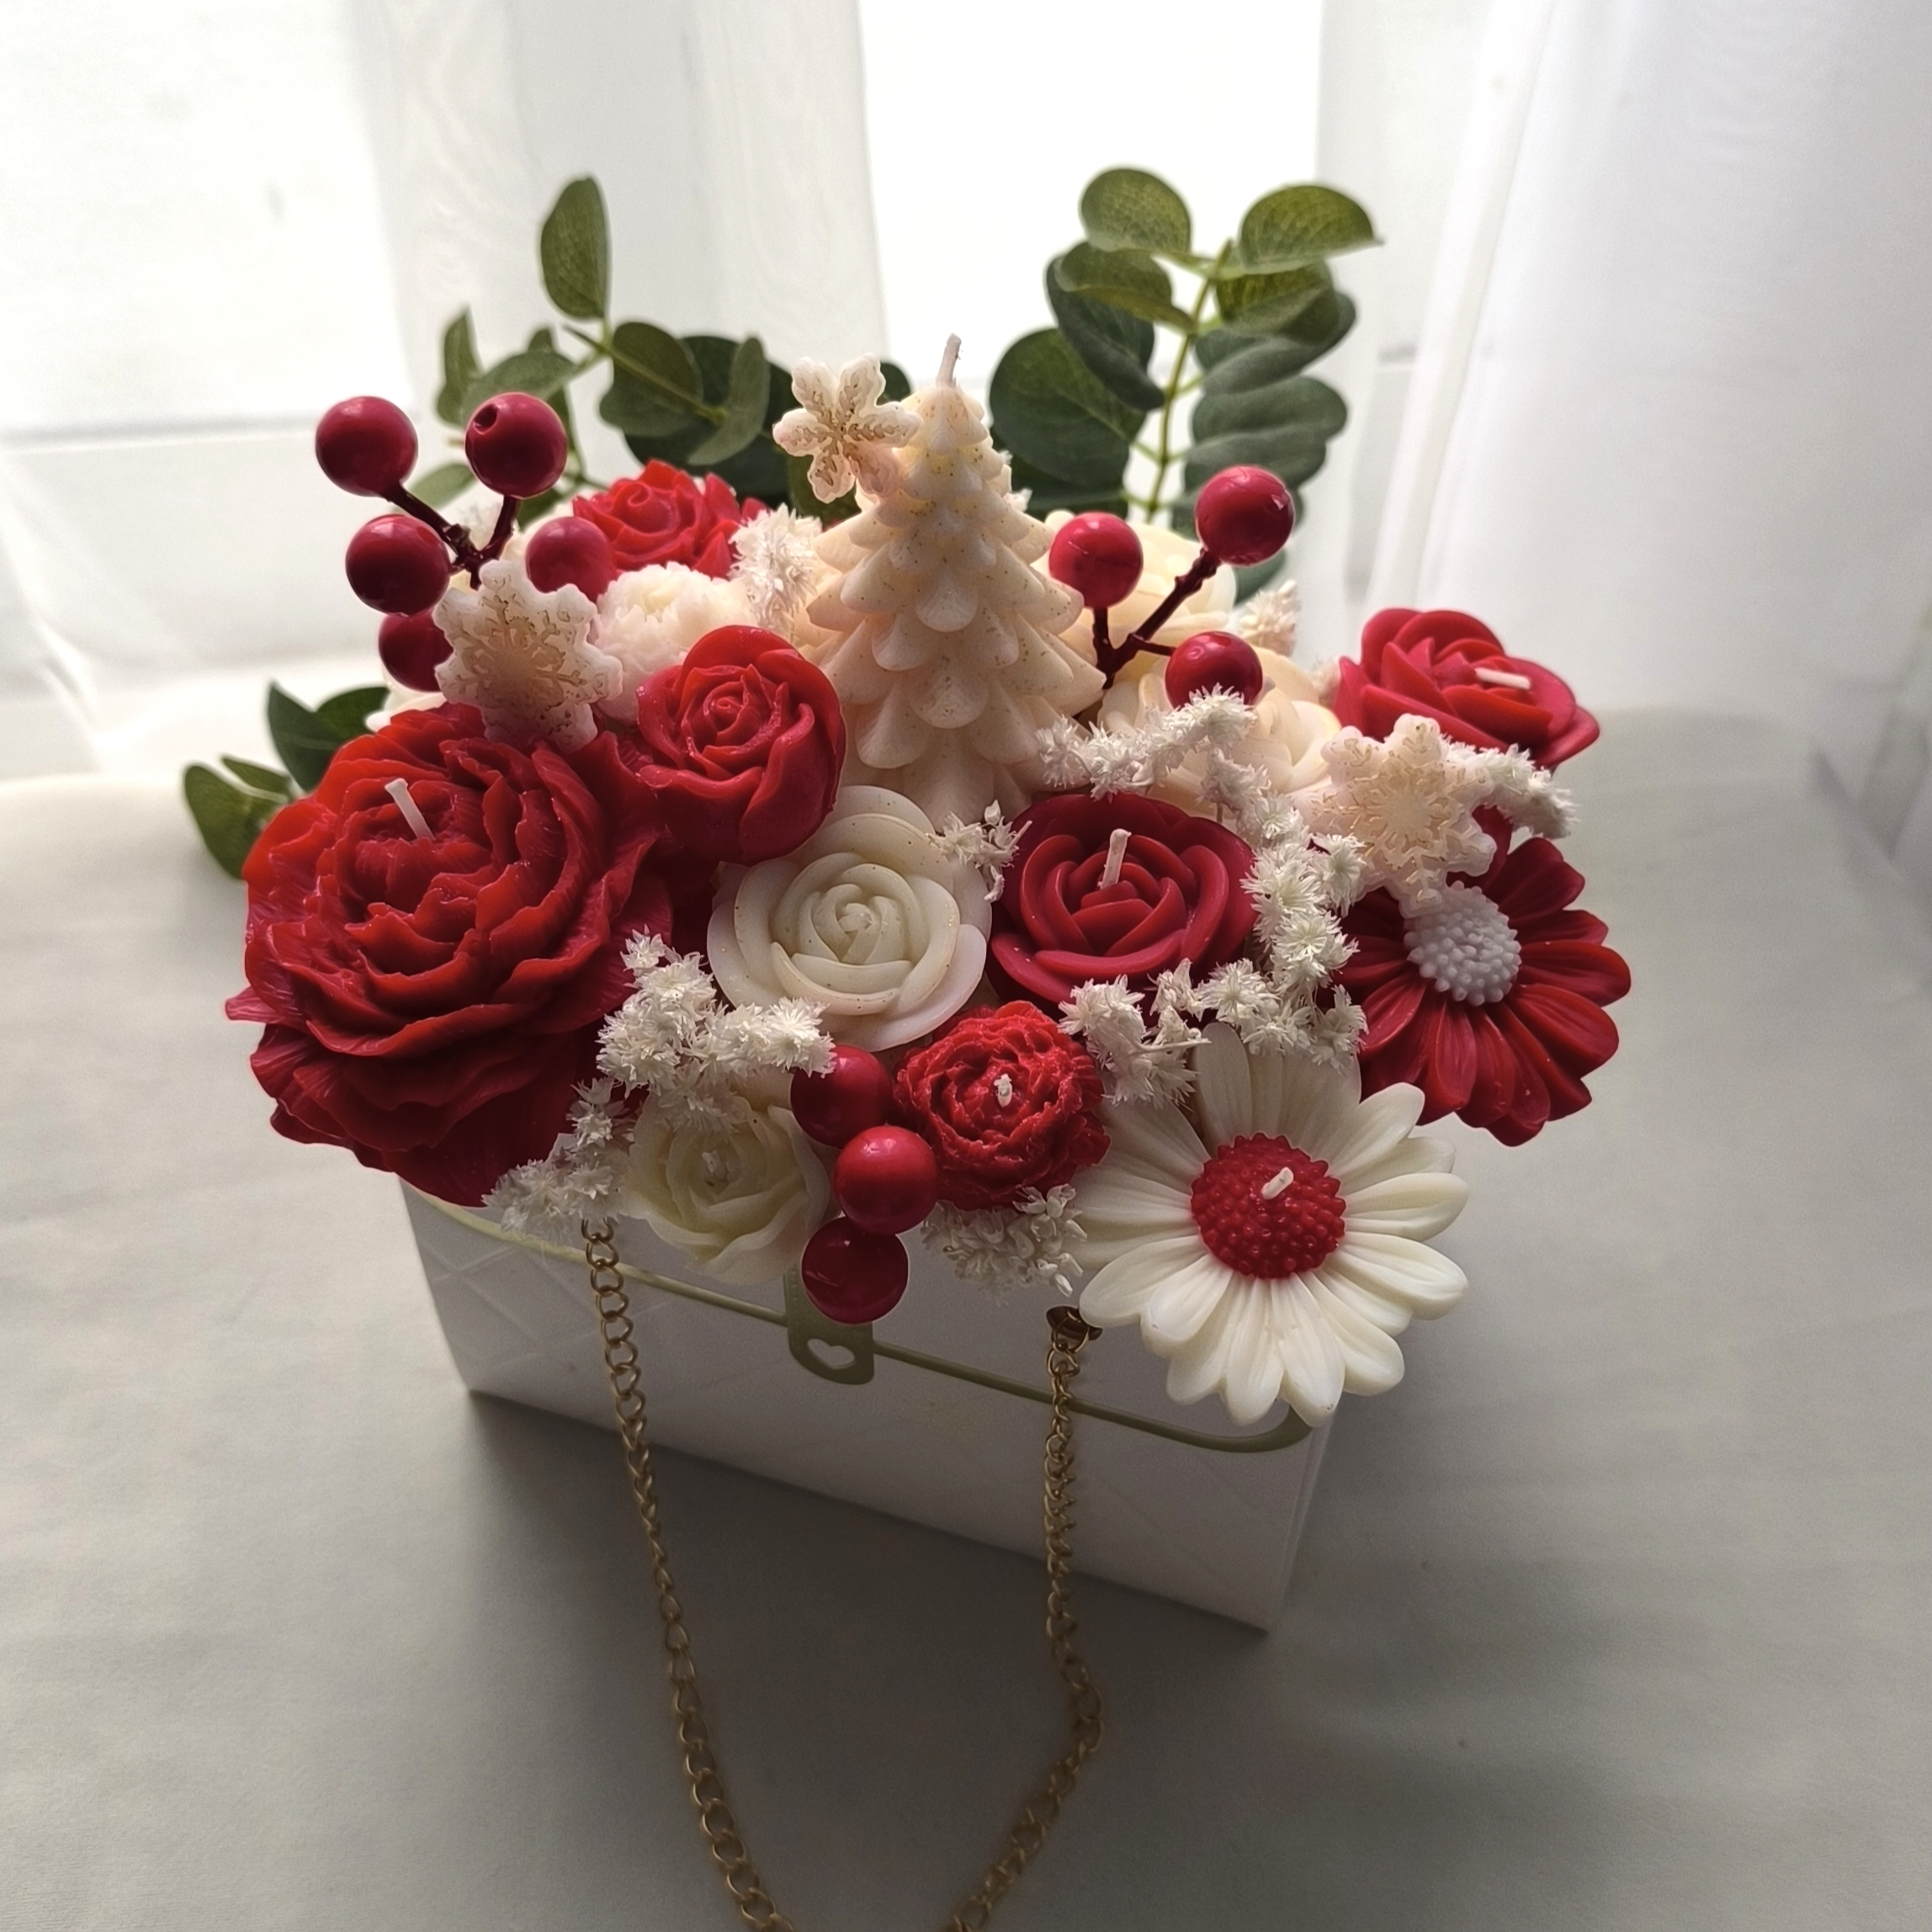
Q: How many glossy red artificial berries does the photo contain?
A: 11